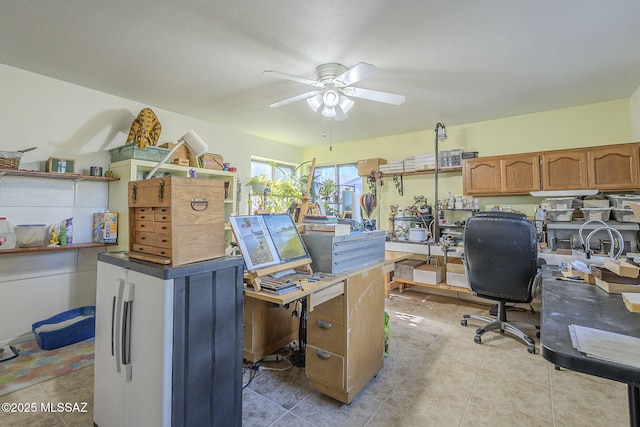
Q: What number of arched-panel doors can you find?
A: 4